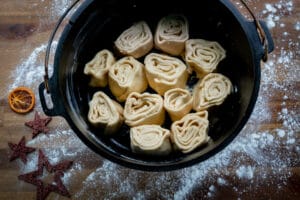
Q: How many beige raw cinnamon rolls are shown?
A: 12